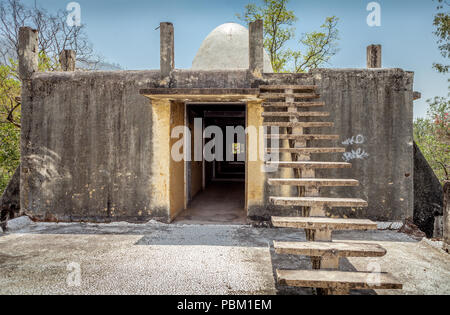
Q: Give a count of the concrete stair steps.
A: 13